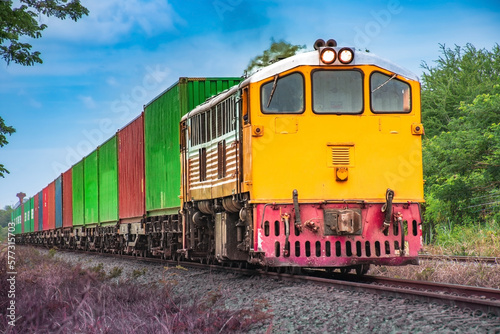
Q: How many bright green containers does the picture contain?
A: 4